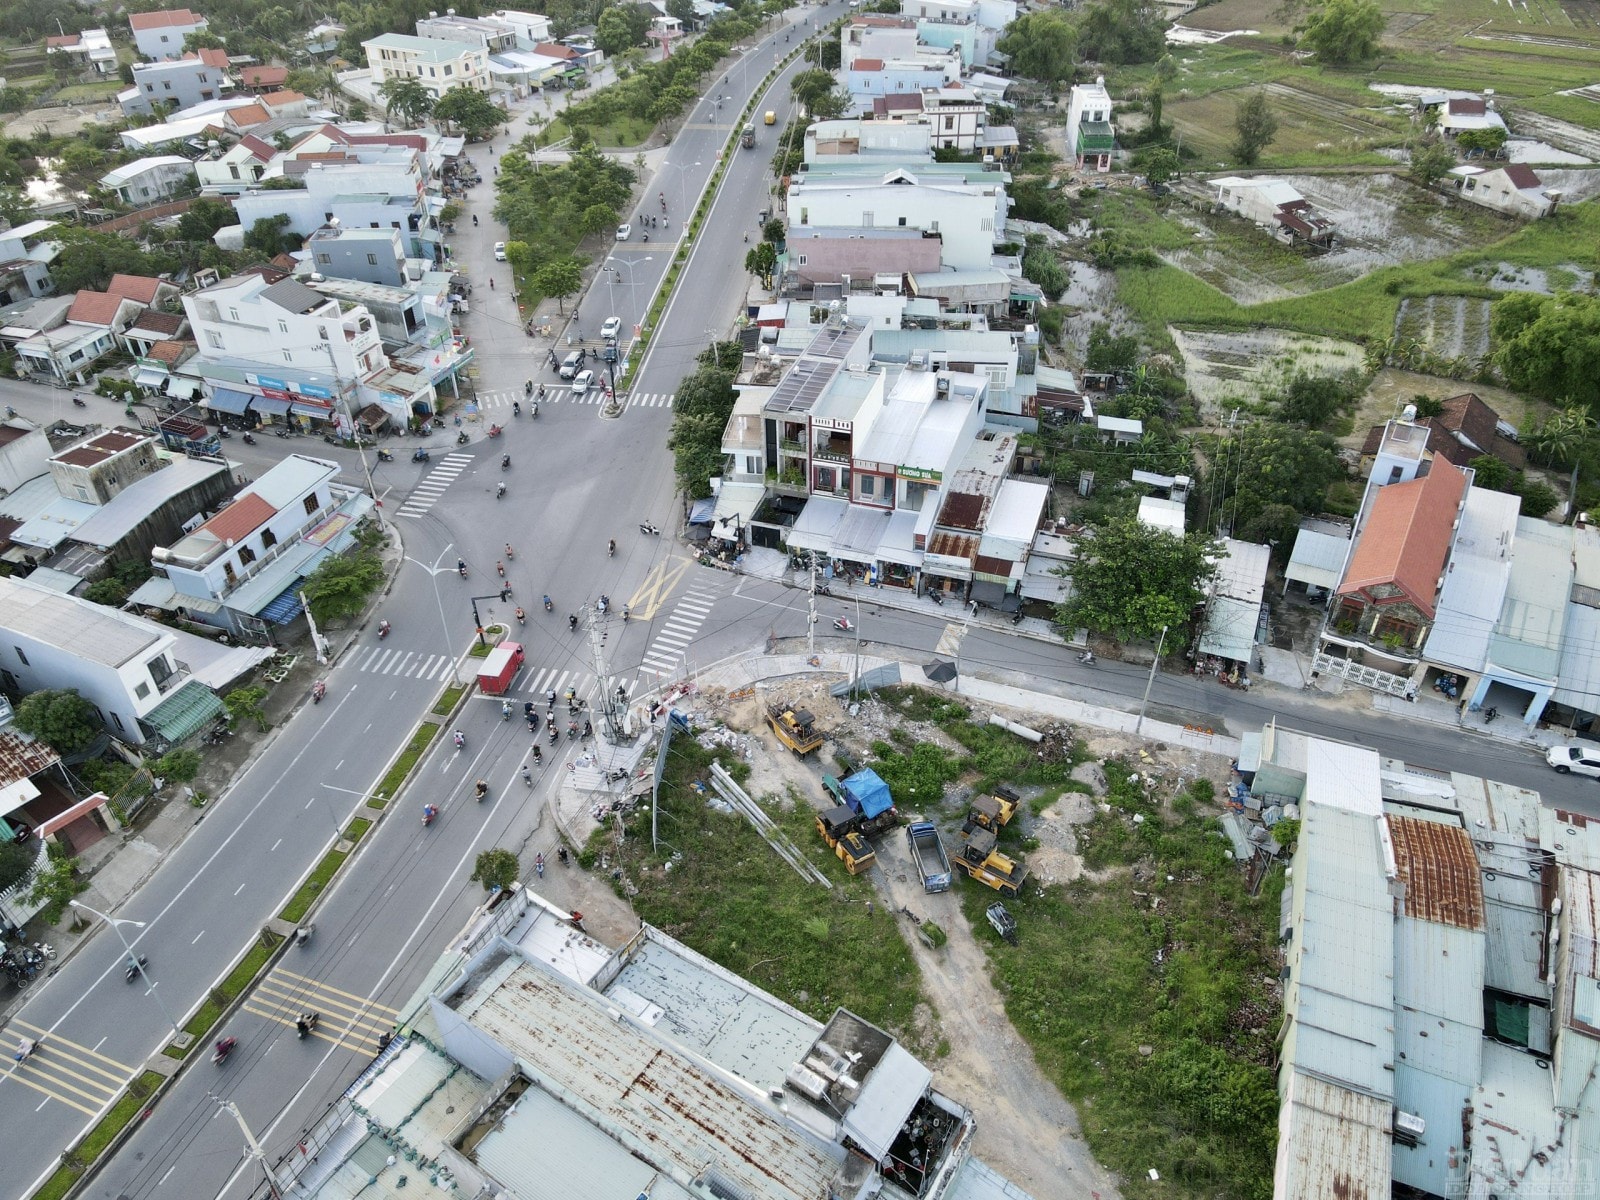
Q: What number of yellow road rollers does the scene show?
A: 4